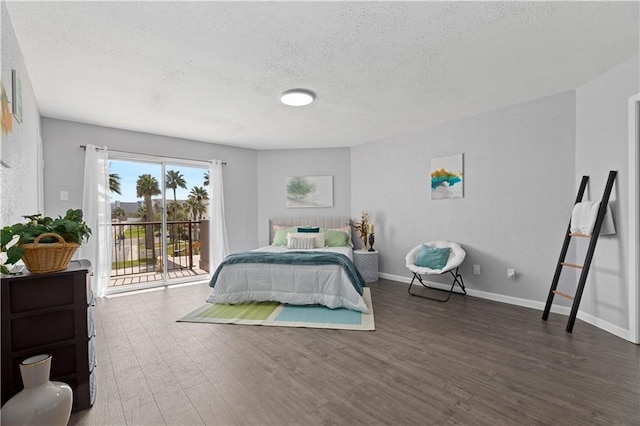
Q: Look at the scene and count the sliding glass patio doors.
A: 1